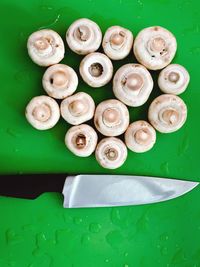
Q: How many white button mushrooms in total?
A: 15